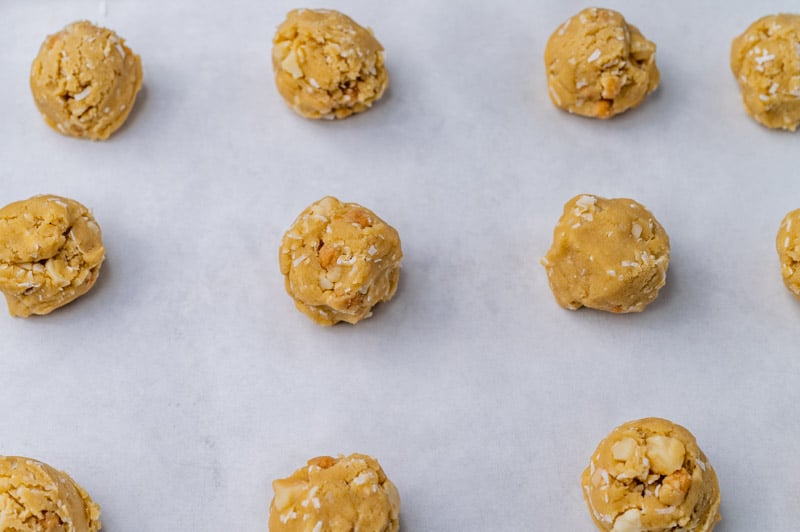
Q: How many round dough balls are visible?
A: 11